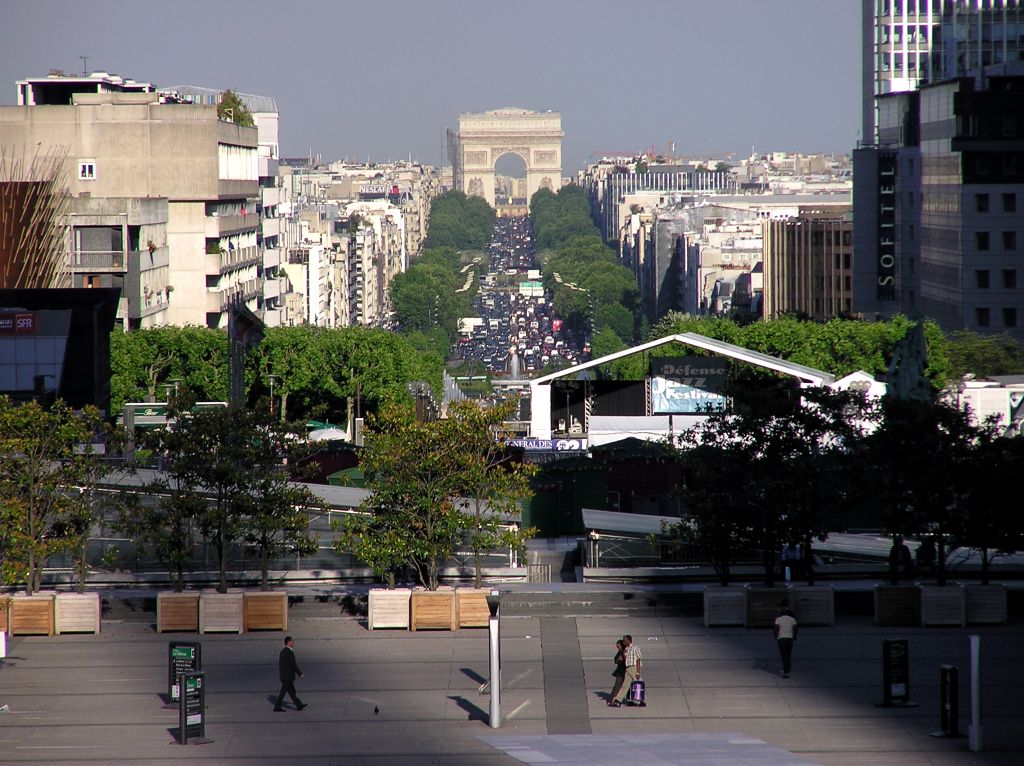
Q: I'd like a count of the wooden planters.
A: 15